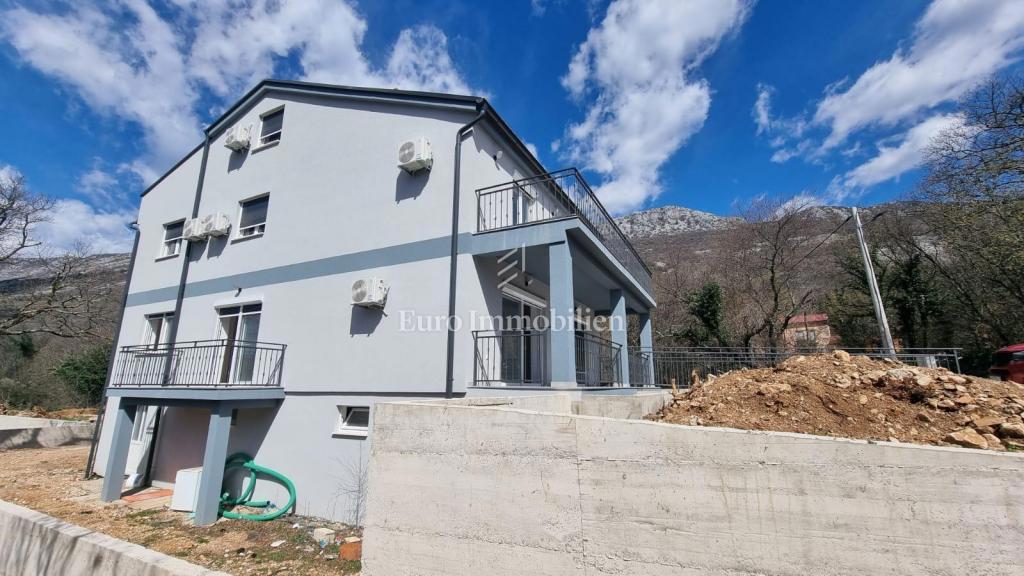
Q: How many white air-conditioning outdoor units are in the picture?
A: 5